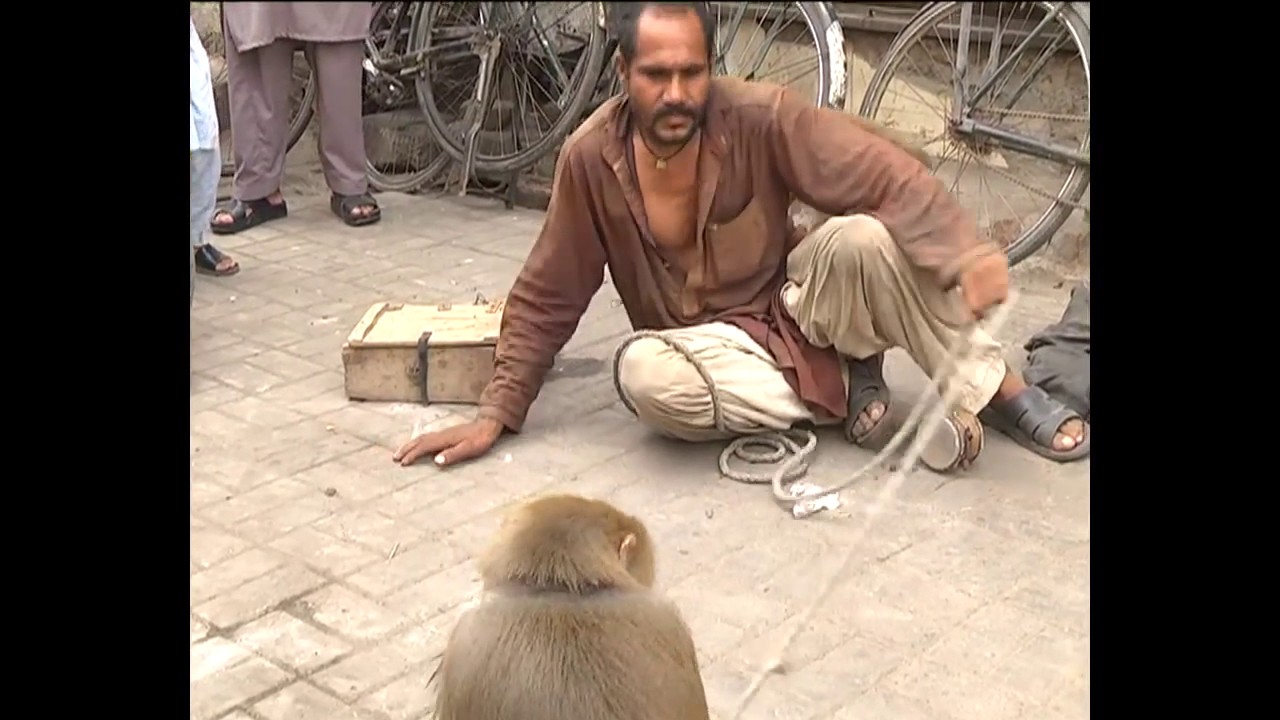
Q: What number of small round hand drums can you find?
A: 1